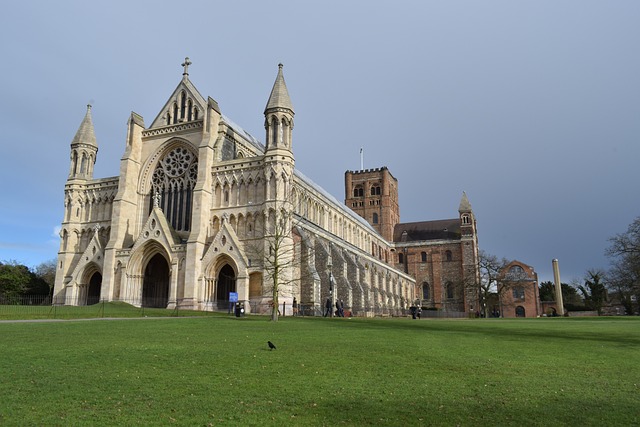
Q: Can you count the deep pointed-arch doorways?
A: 3